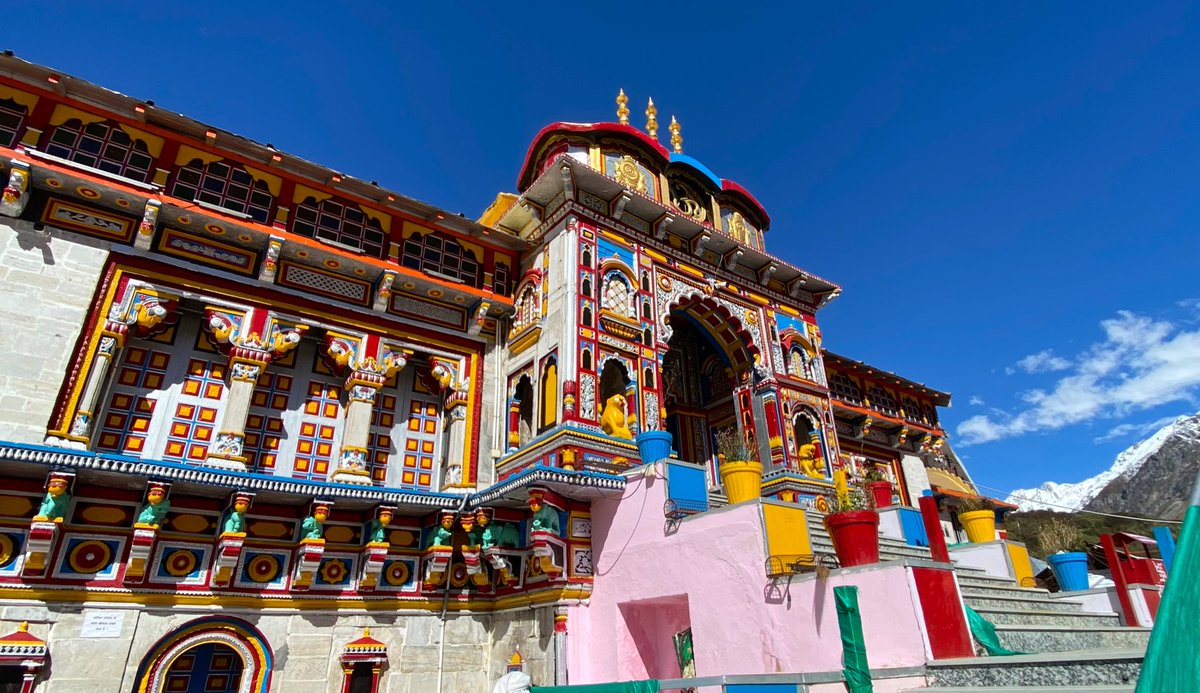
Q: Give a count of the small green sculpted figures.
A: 9